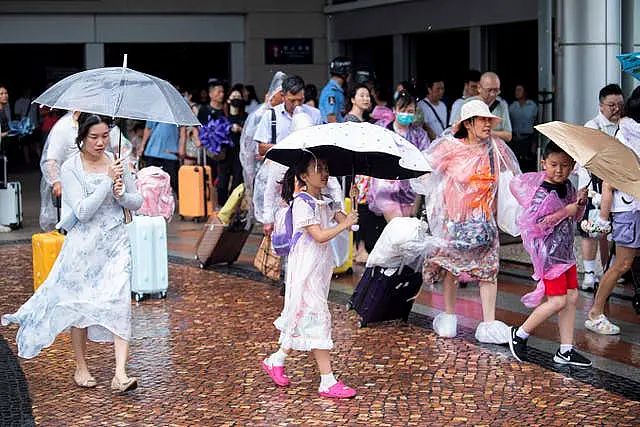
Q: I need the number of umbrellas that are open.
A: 4